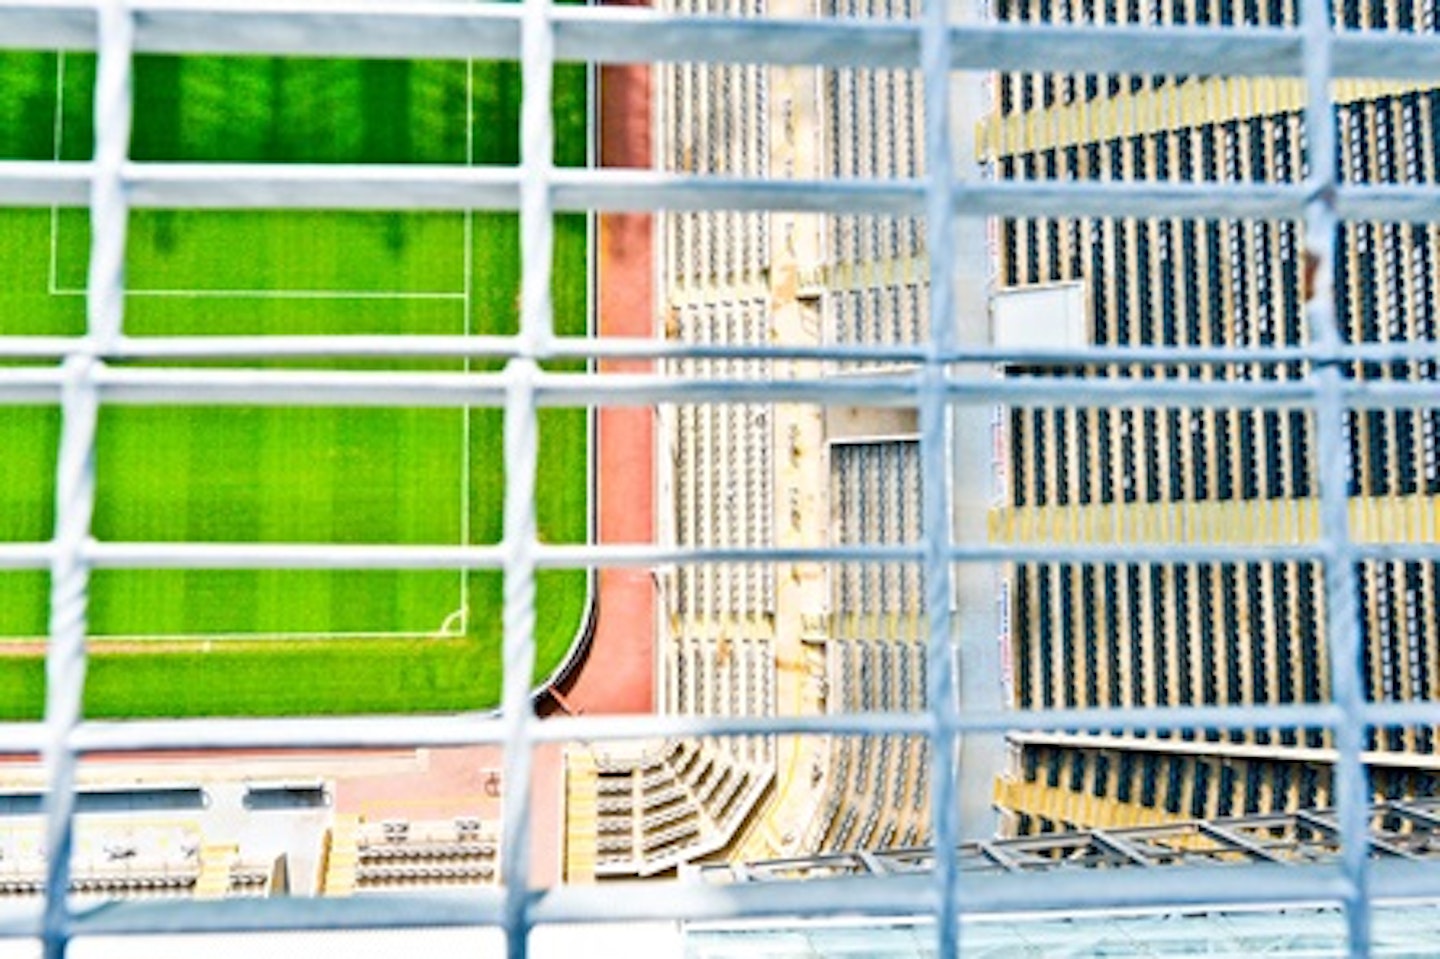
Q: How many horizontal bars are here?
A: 7